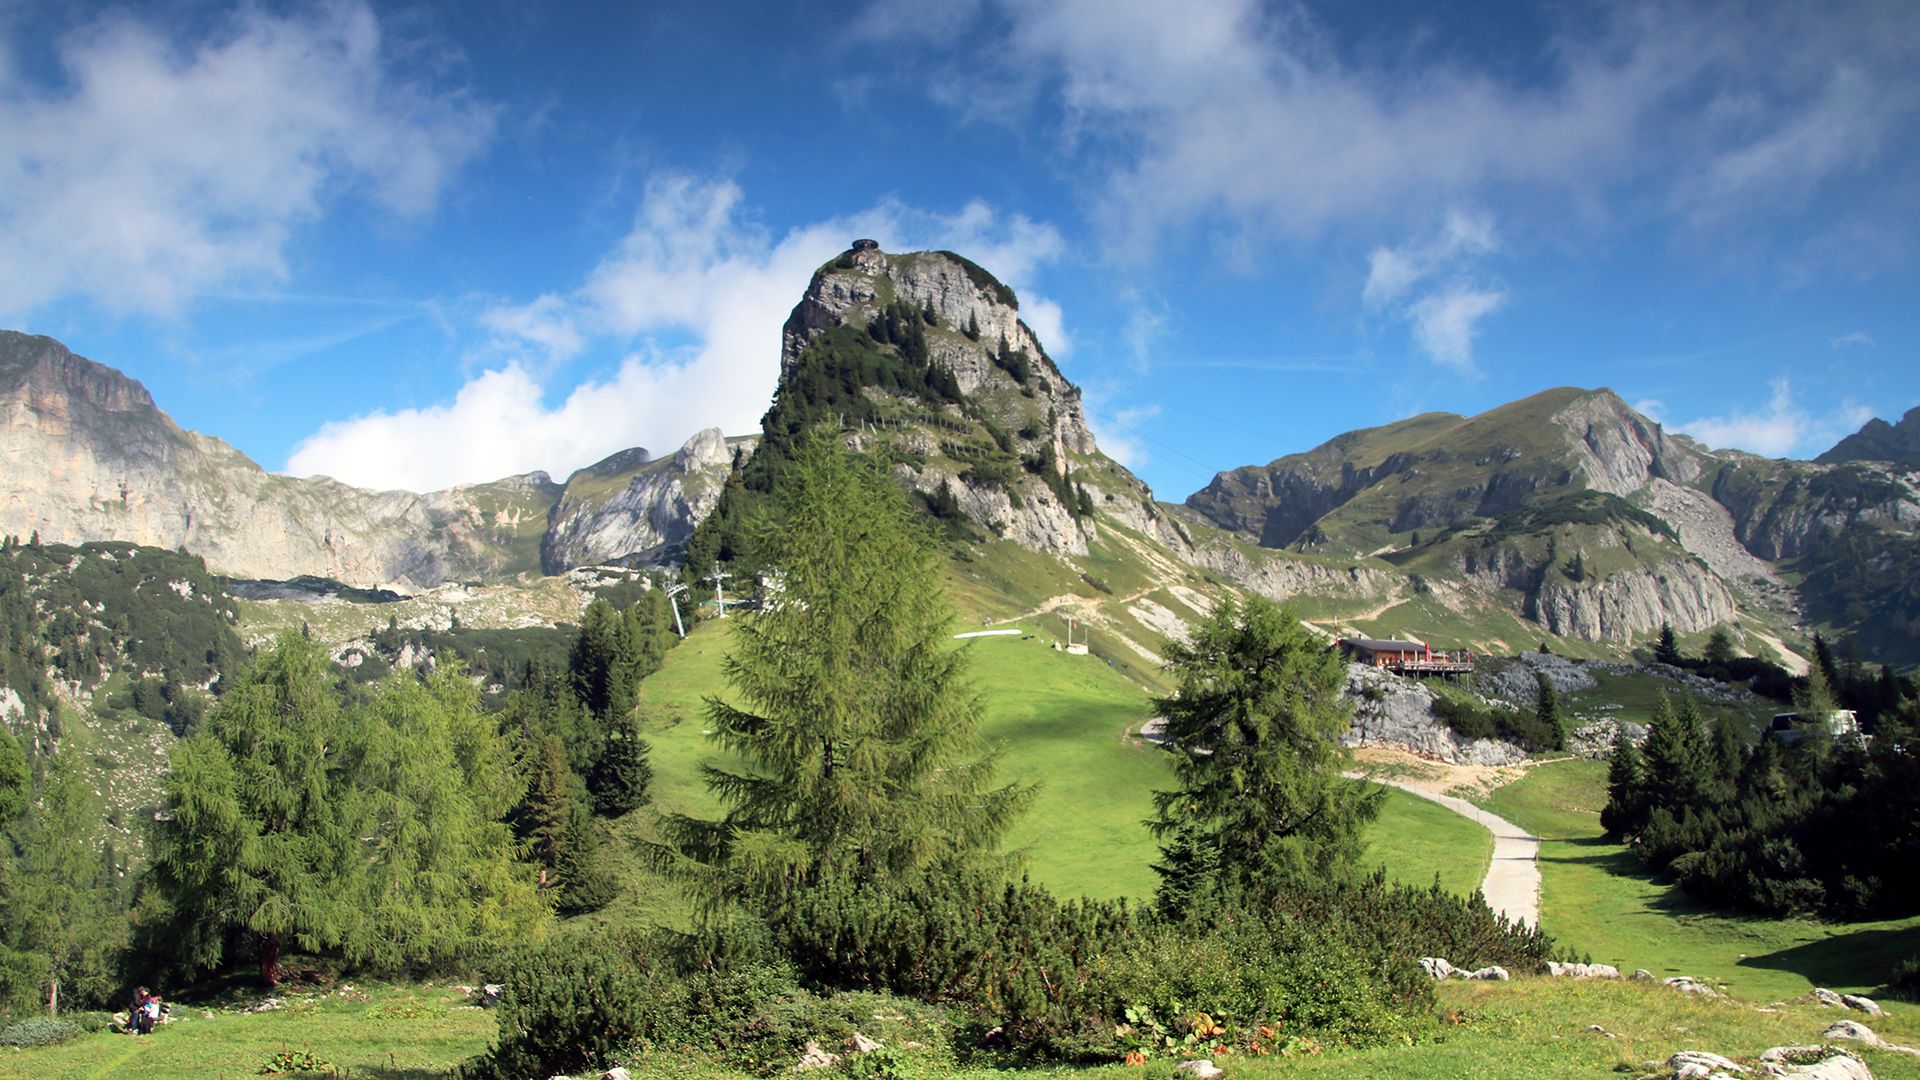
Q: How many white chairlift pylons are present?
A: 2